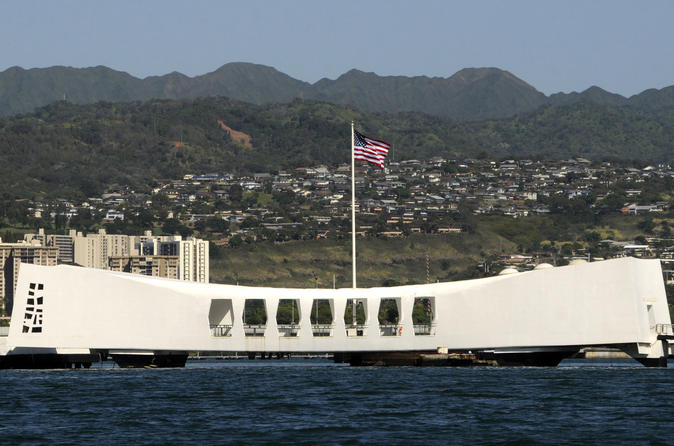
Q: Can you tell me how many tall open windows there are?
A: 7